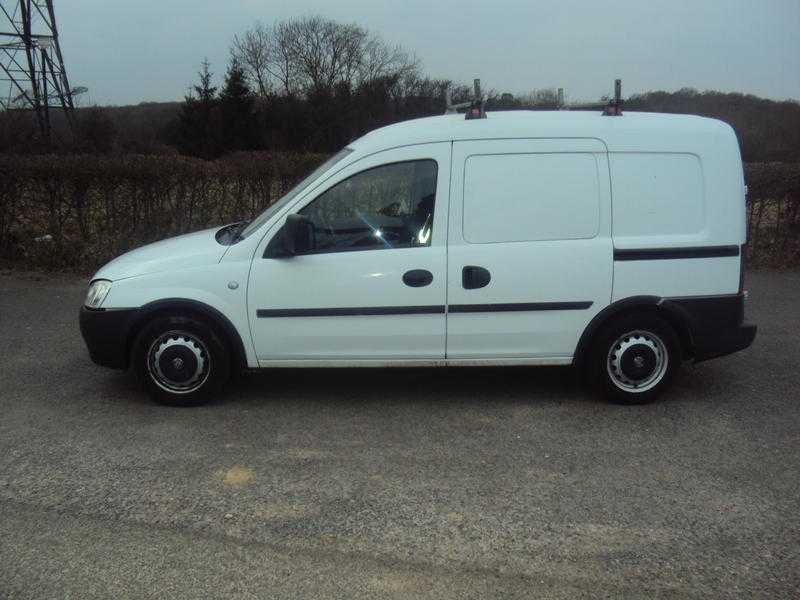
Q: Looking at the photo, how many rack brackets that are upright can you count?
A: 4